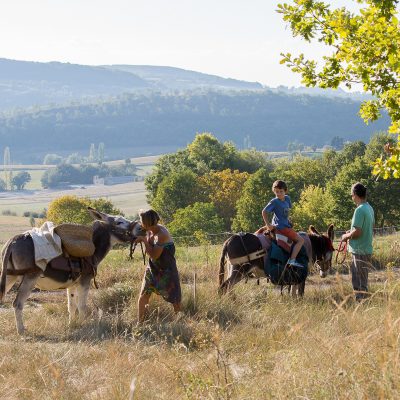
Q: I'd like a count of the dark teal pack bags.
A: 1